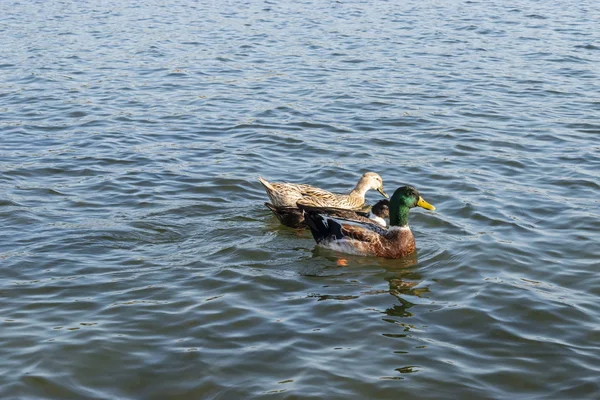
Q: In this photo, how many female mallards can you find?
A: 1